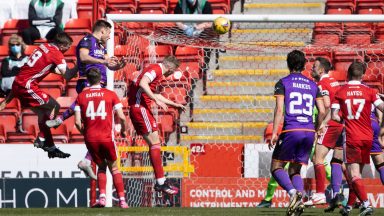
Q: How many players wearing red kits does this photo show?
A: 5